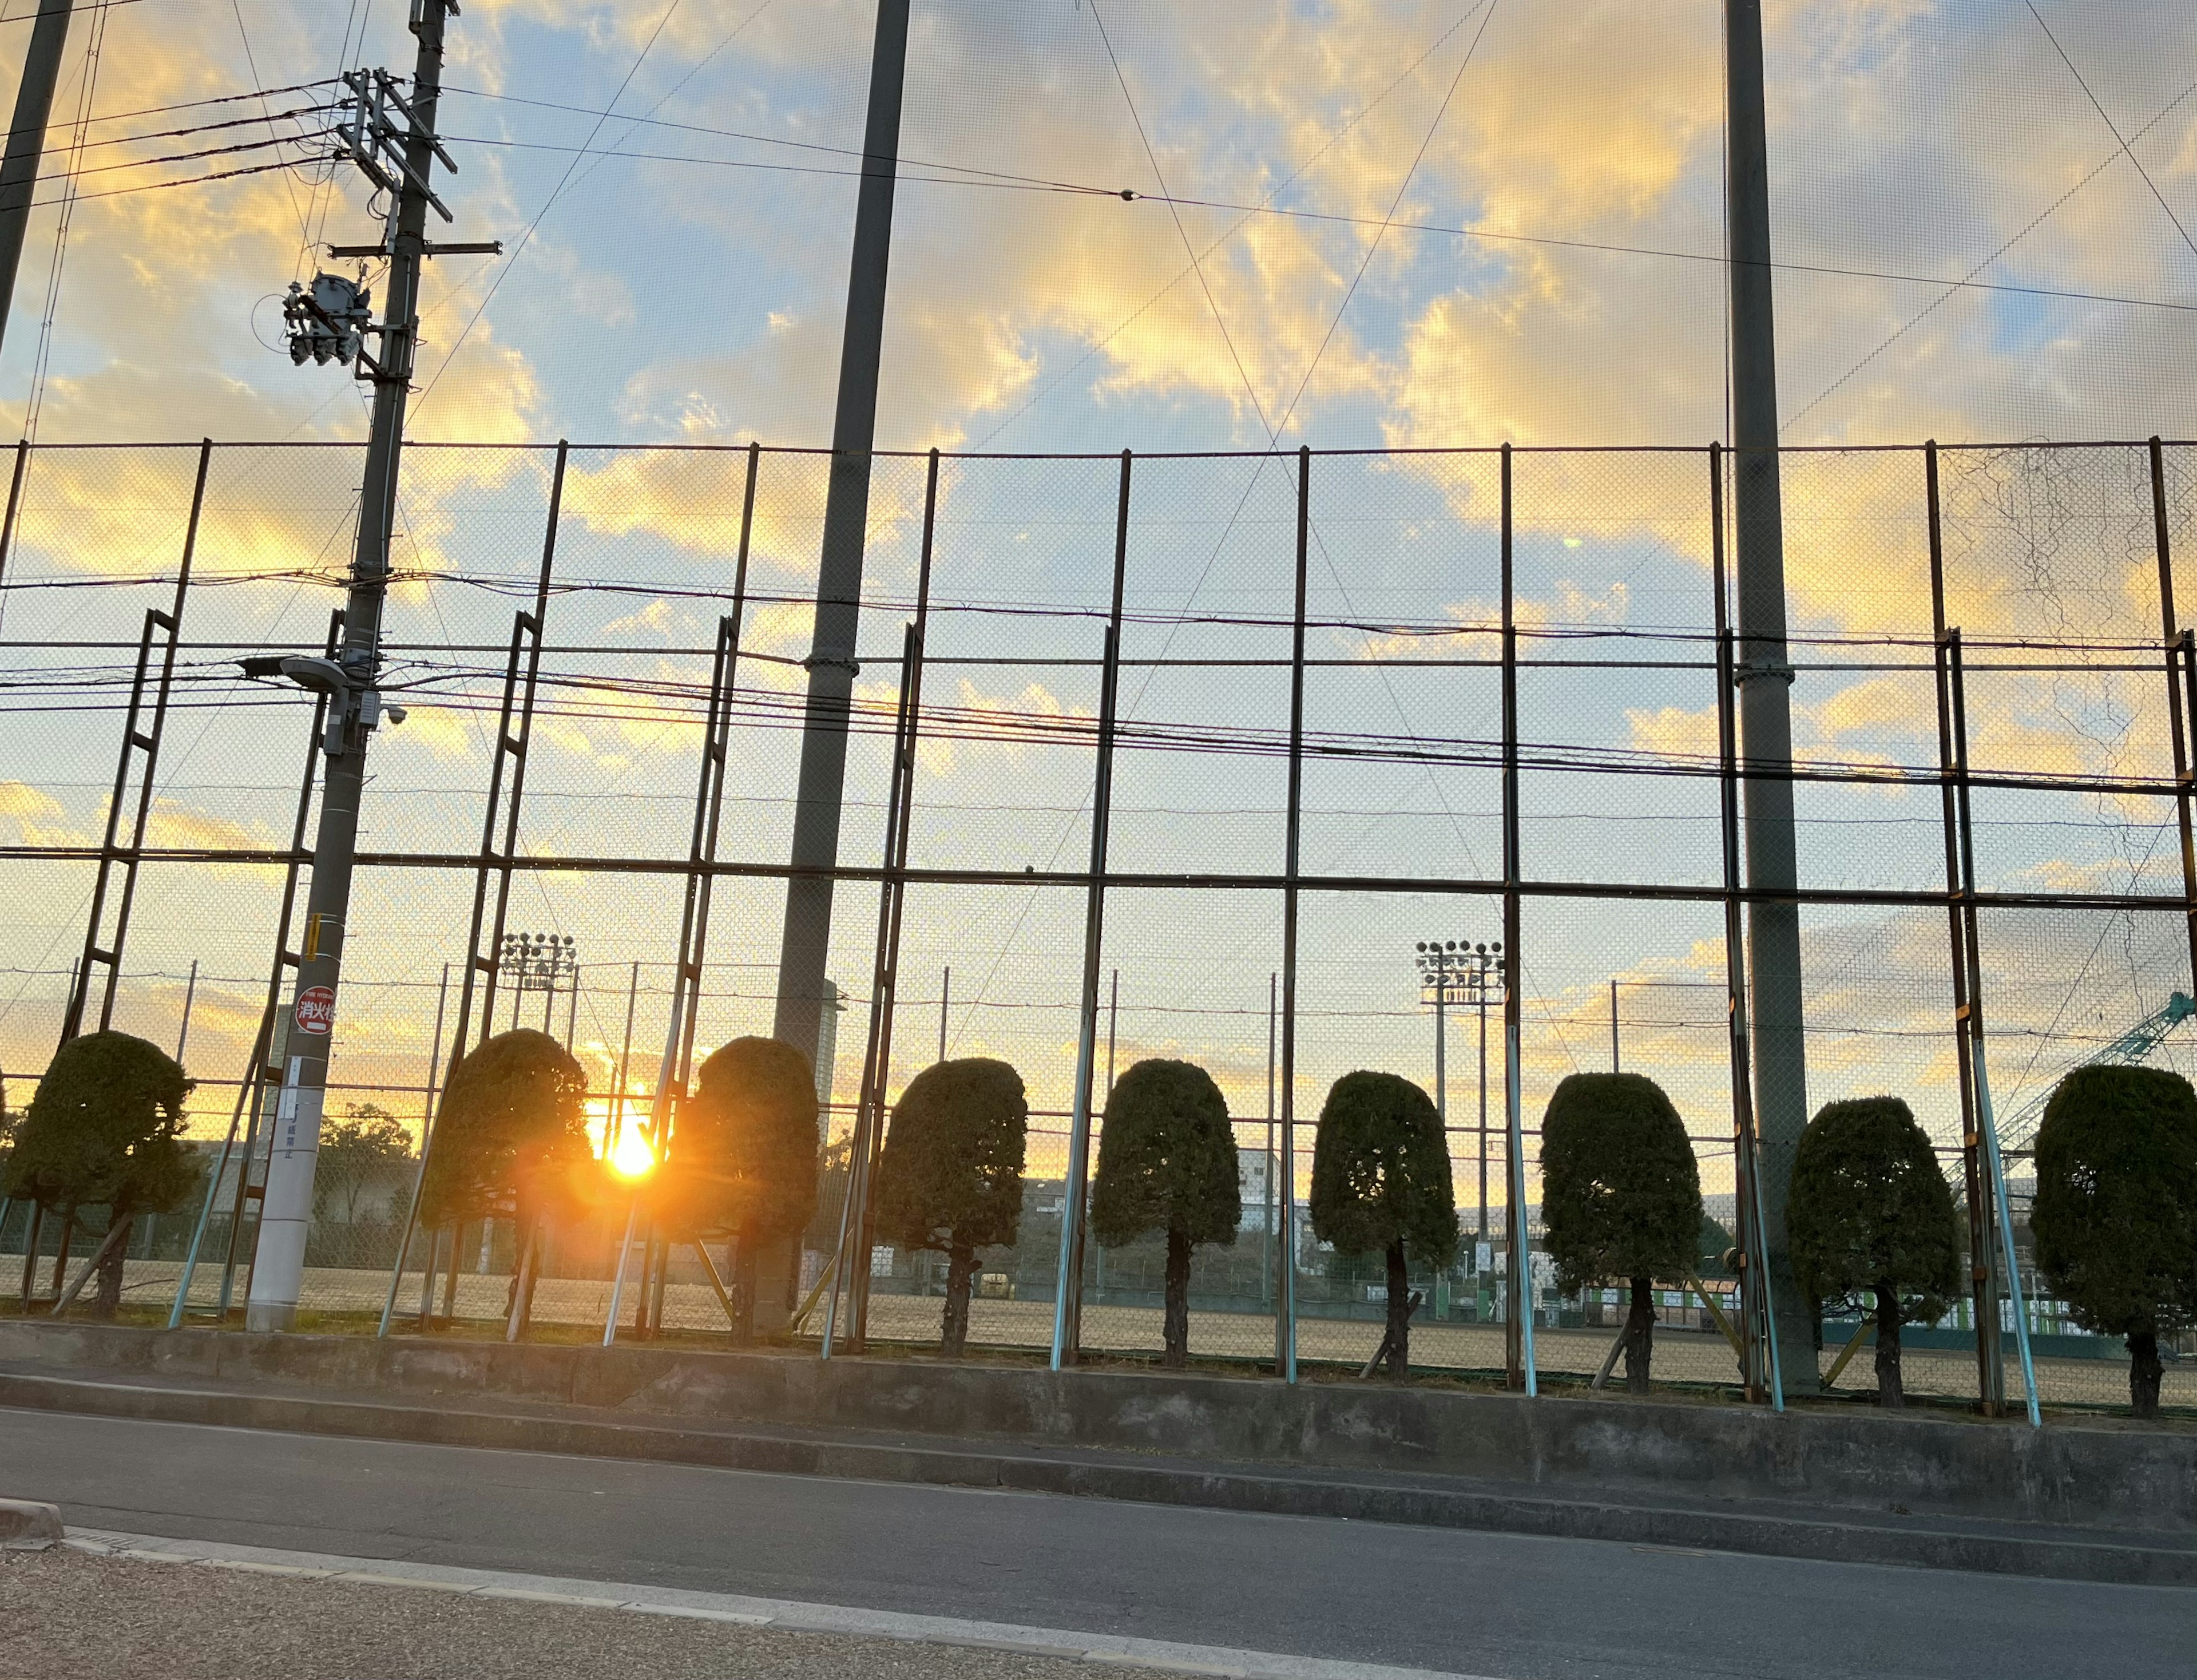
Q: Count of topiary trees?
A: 9